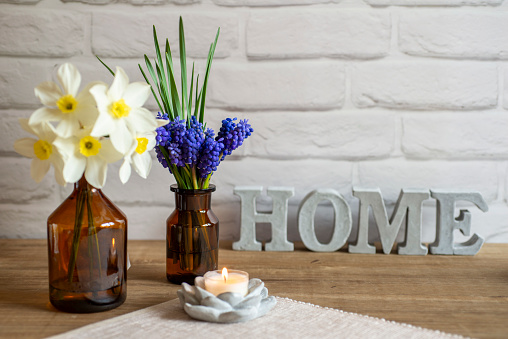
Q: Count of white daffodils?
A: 5